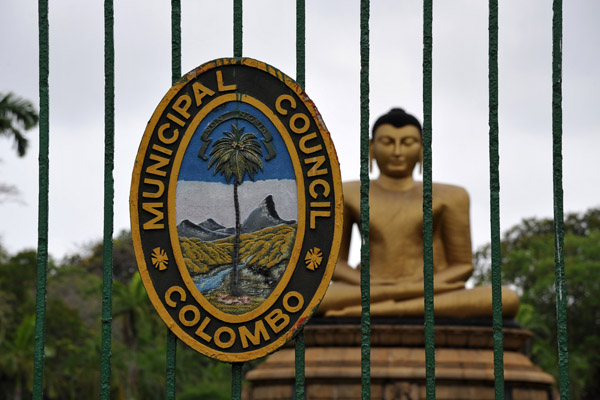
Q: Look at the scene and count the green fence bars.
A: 9